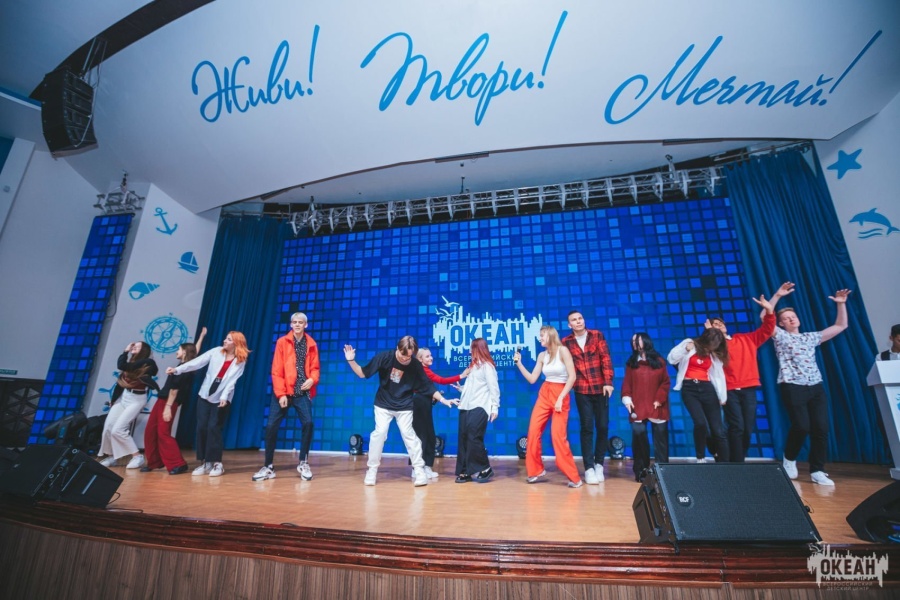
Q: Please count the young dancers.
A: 13